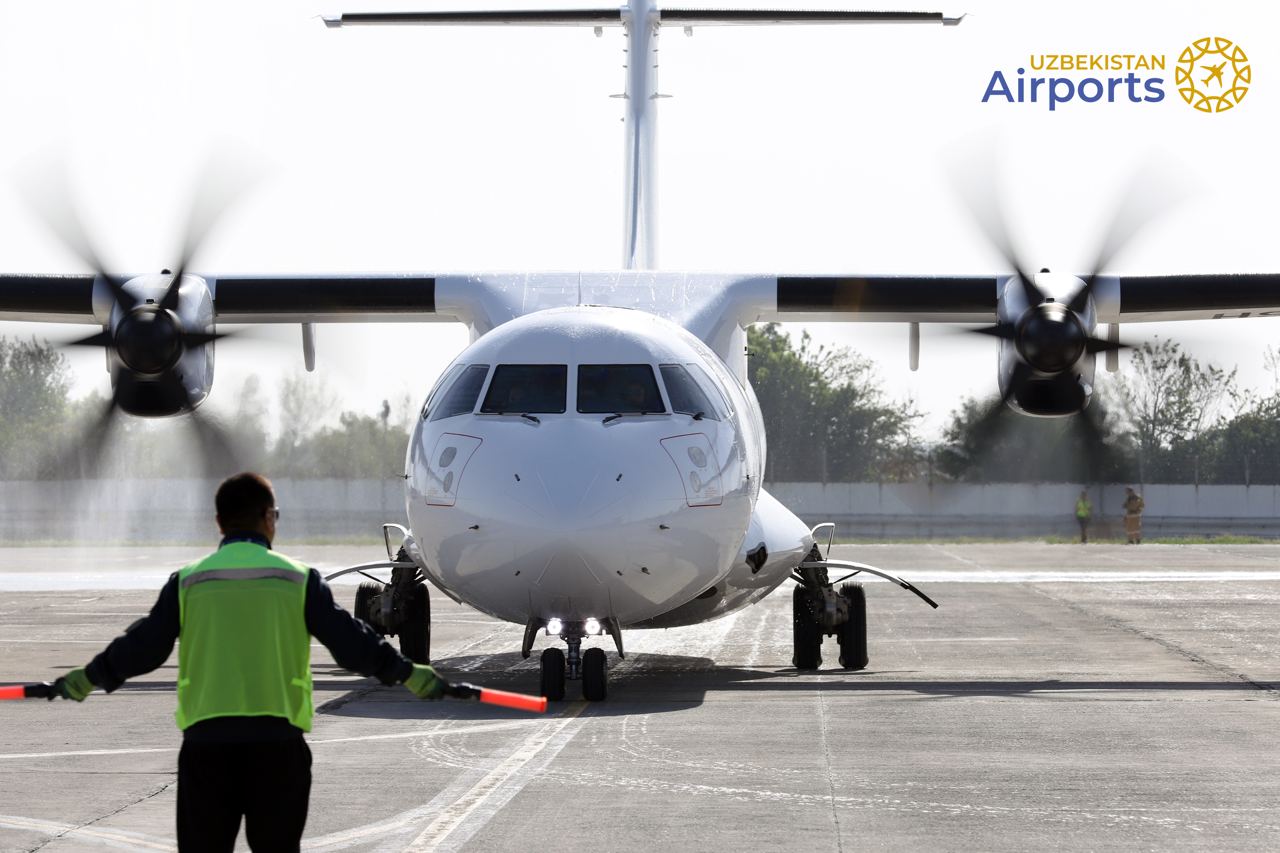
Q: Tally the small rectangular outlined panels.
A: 2